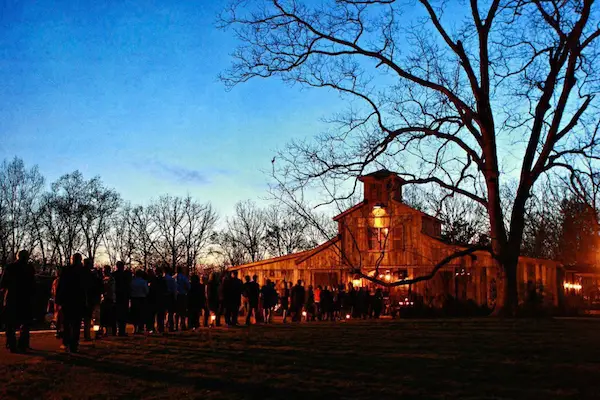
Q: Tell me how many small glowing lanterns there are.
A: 4